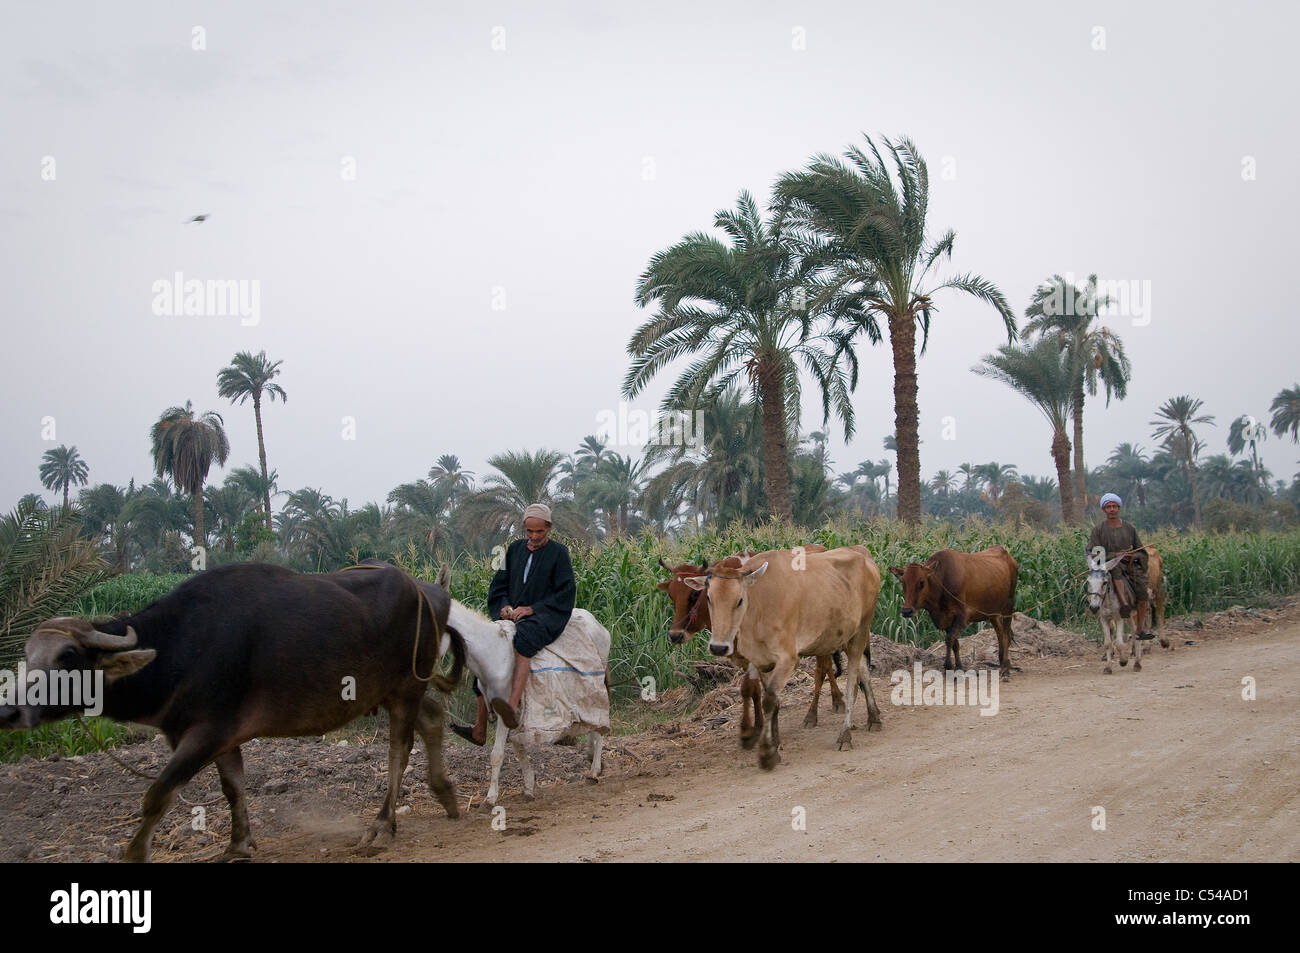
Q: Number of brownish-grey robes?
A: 1